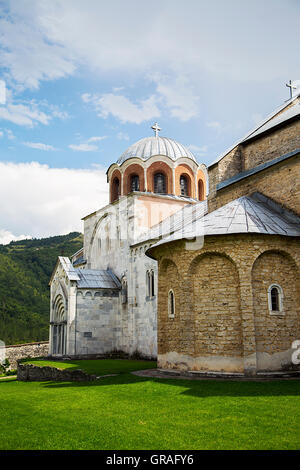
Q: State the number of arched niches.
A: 3